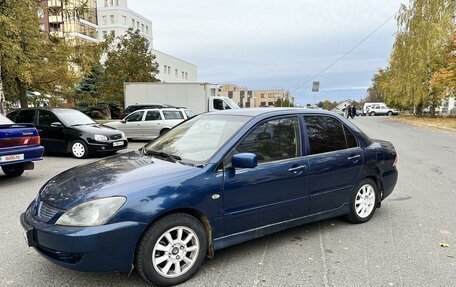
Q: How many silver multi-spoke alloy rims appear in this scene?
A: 2